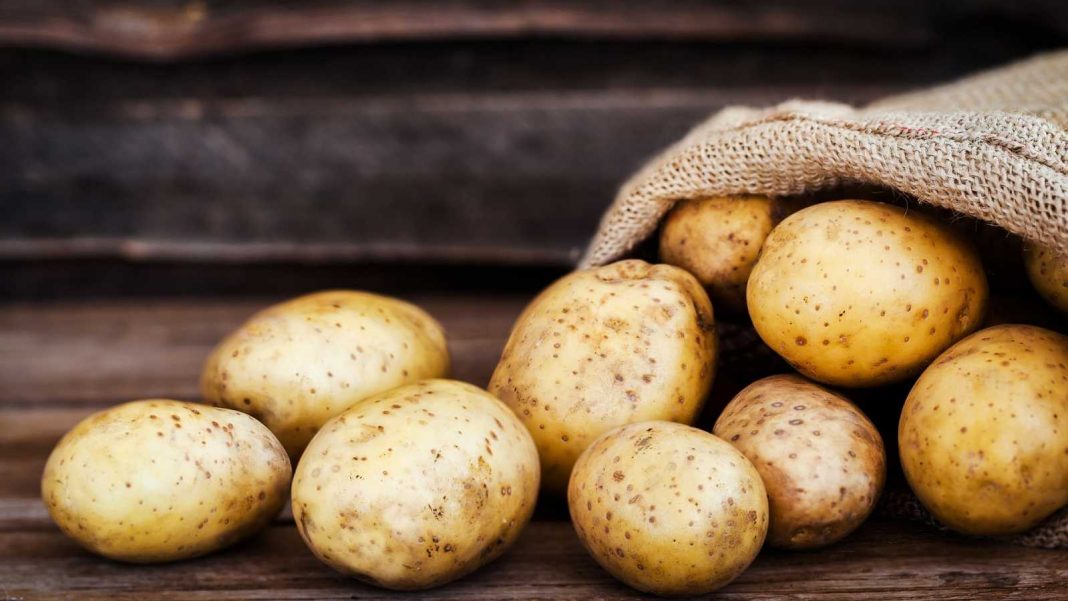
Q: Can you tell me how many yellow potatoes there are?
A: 10